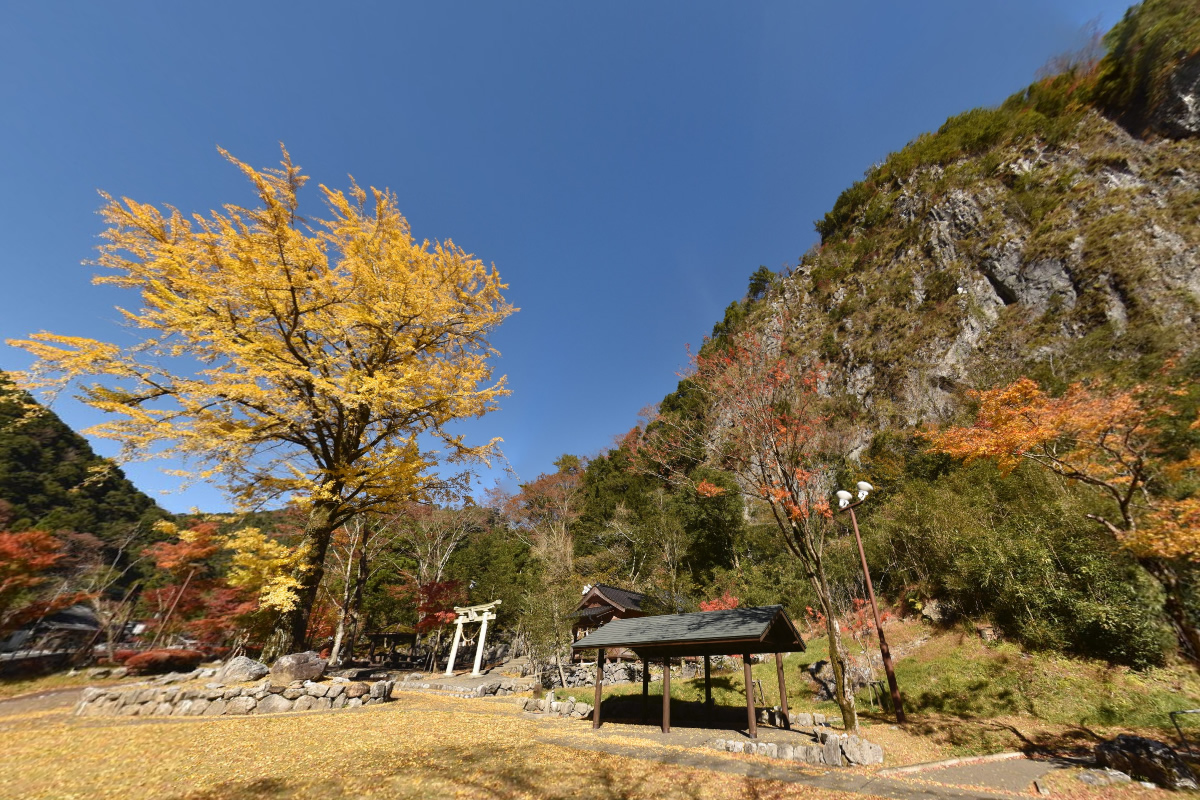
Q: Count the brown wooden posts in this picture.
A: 6